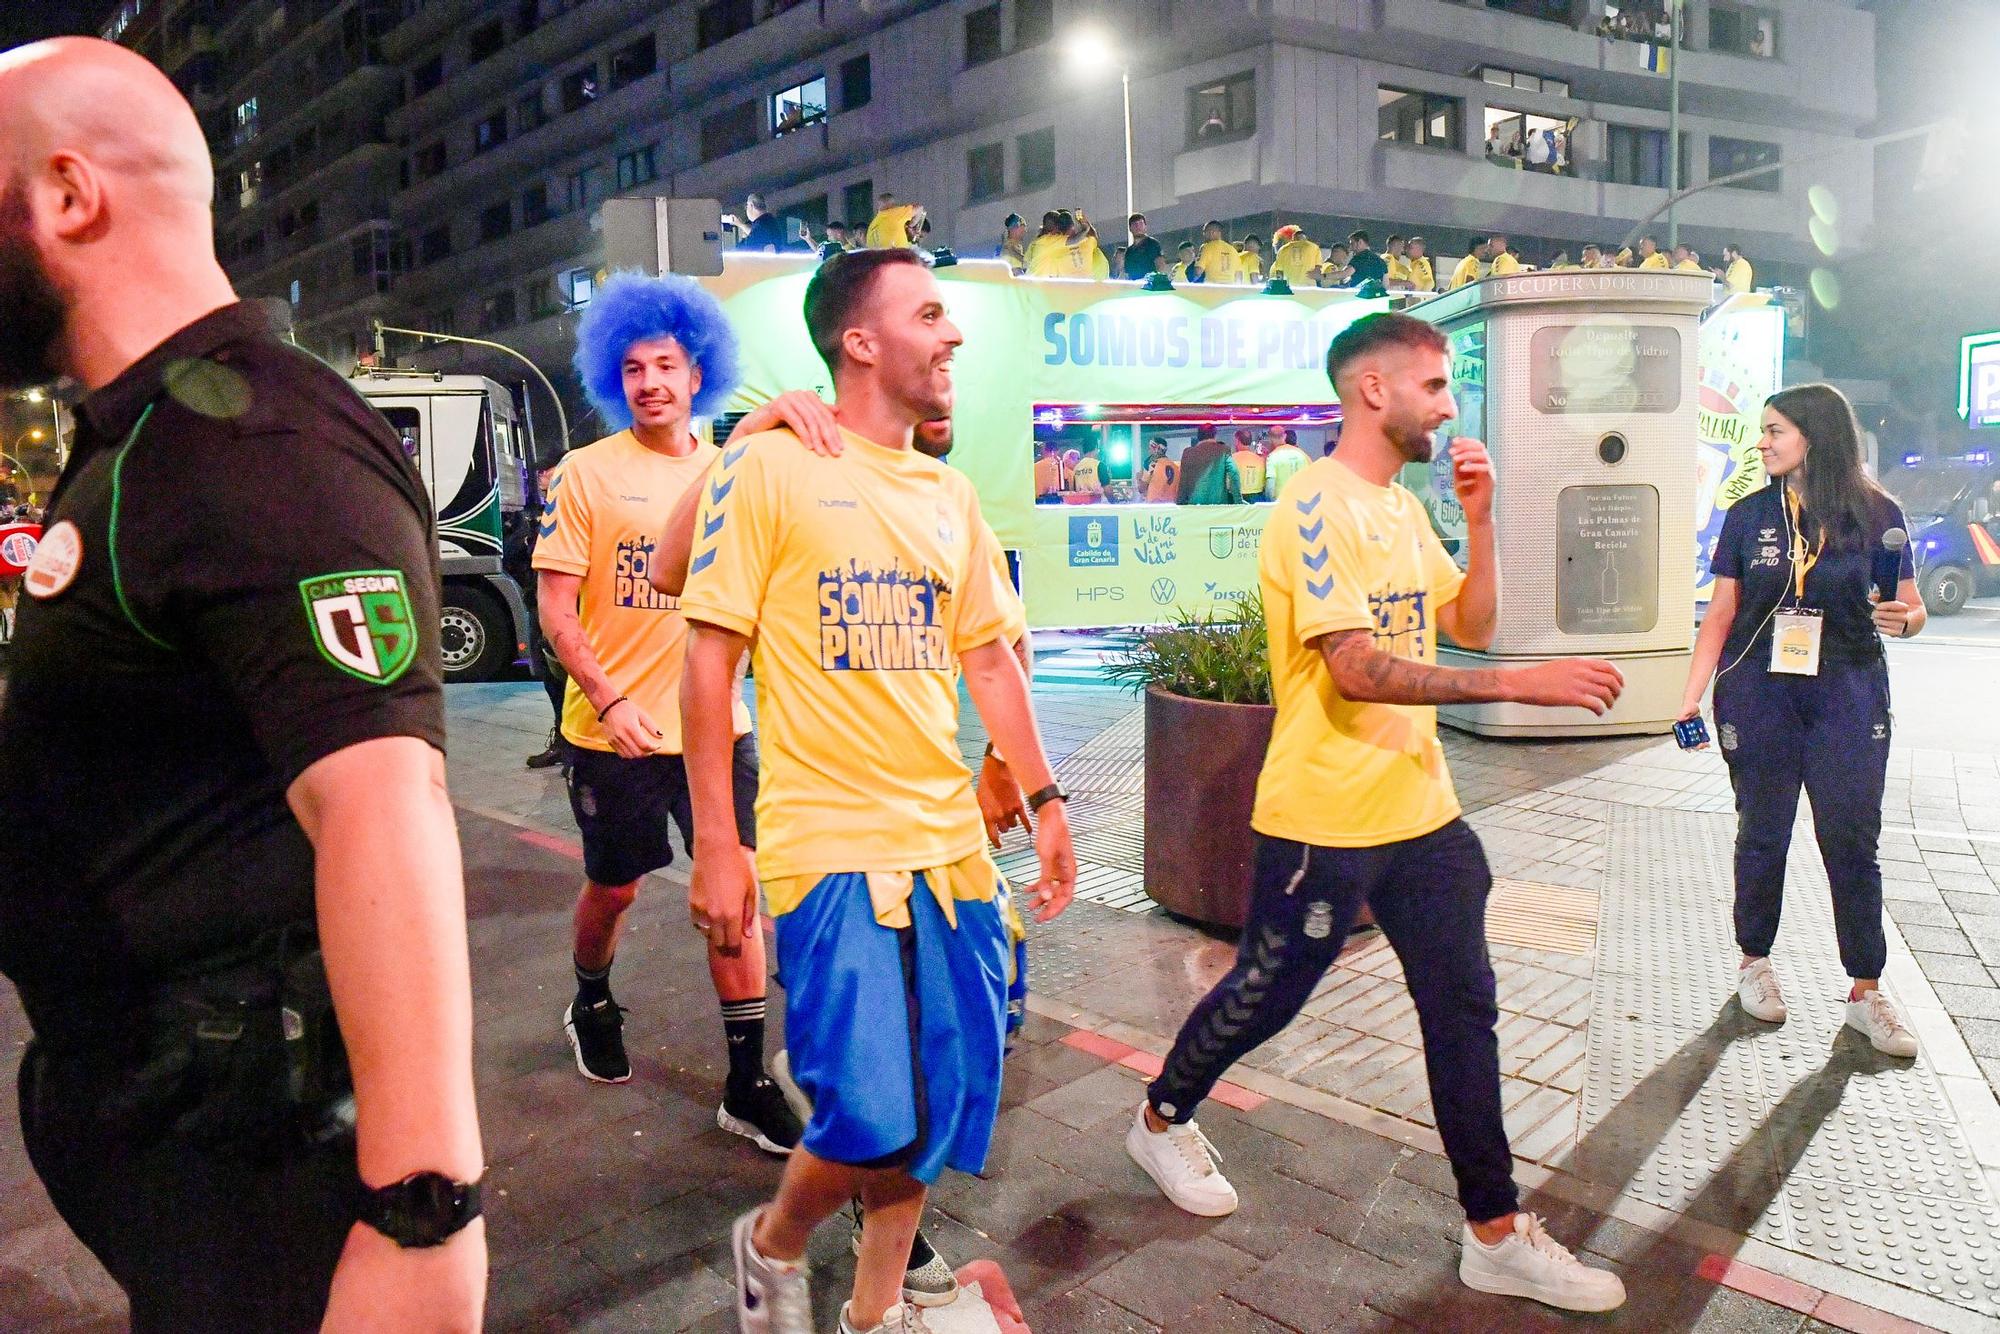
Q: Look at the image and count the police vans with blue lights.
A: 1